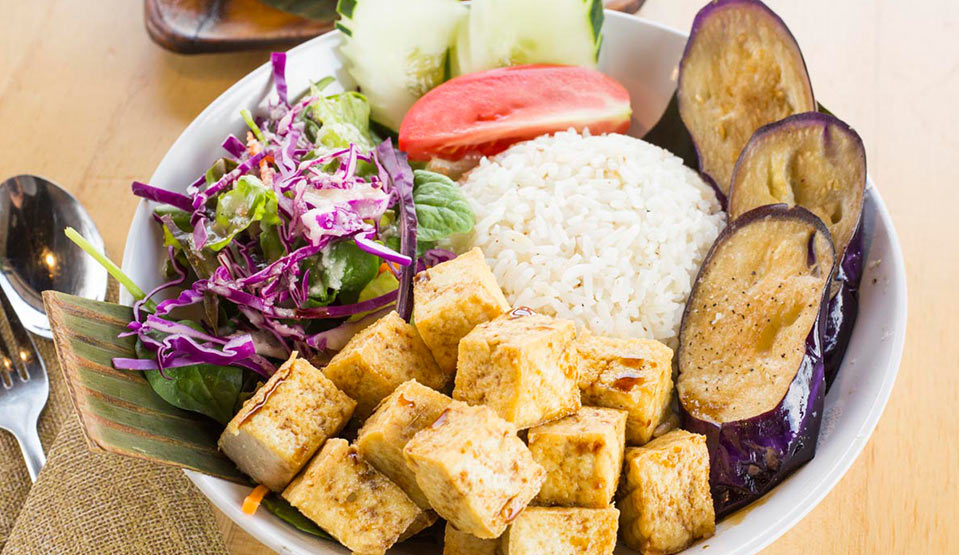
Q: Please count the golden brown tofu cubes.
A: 12